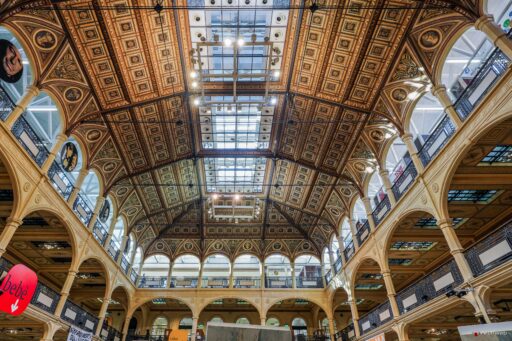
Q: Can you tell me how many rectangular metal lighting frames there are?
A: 2